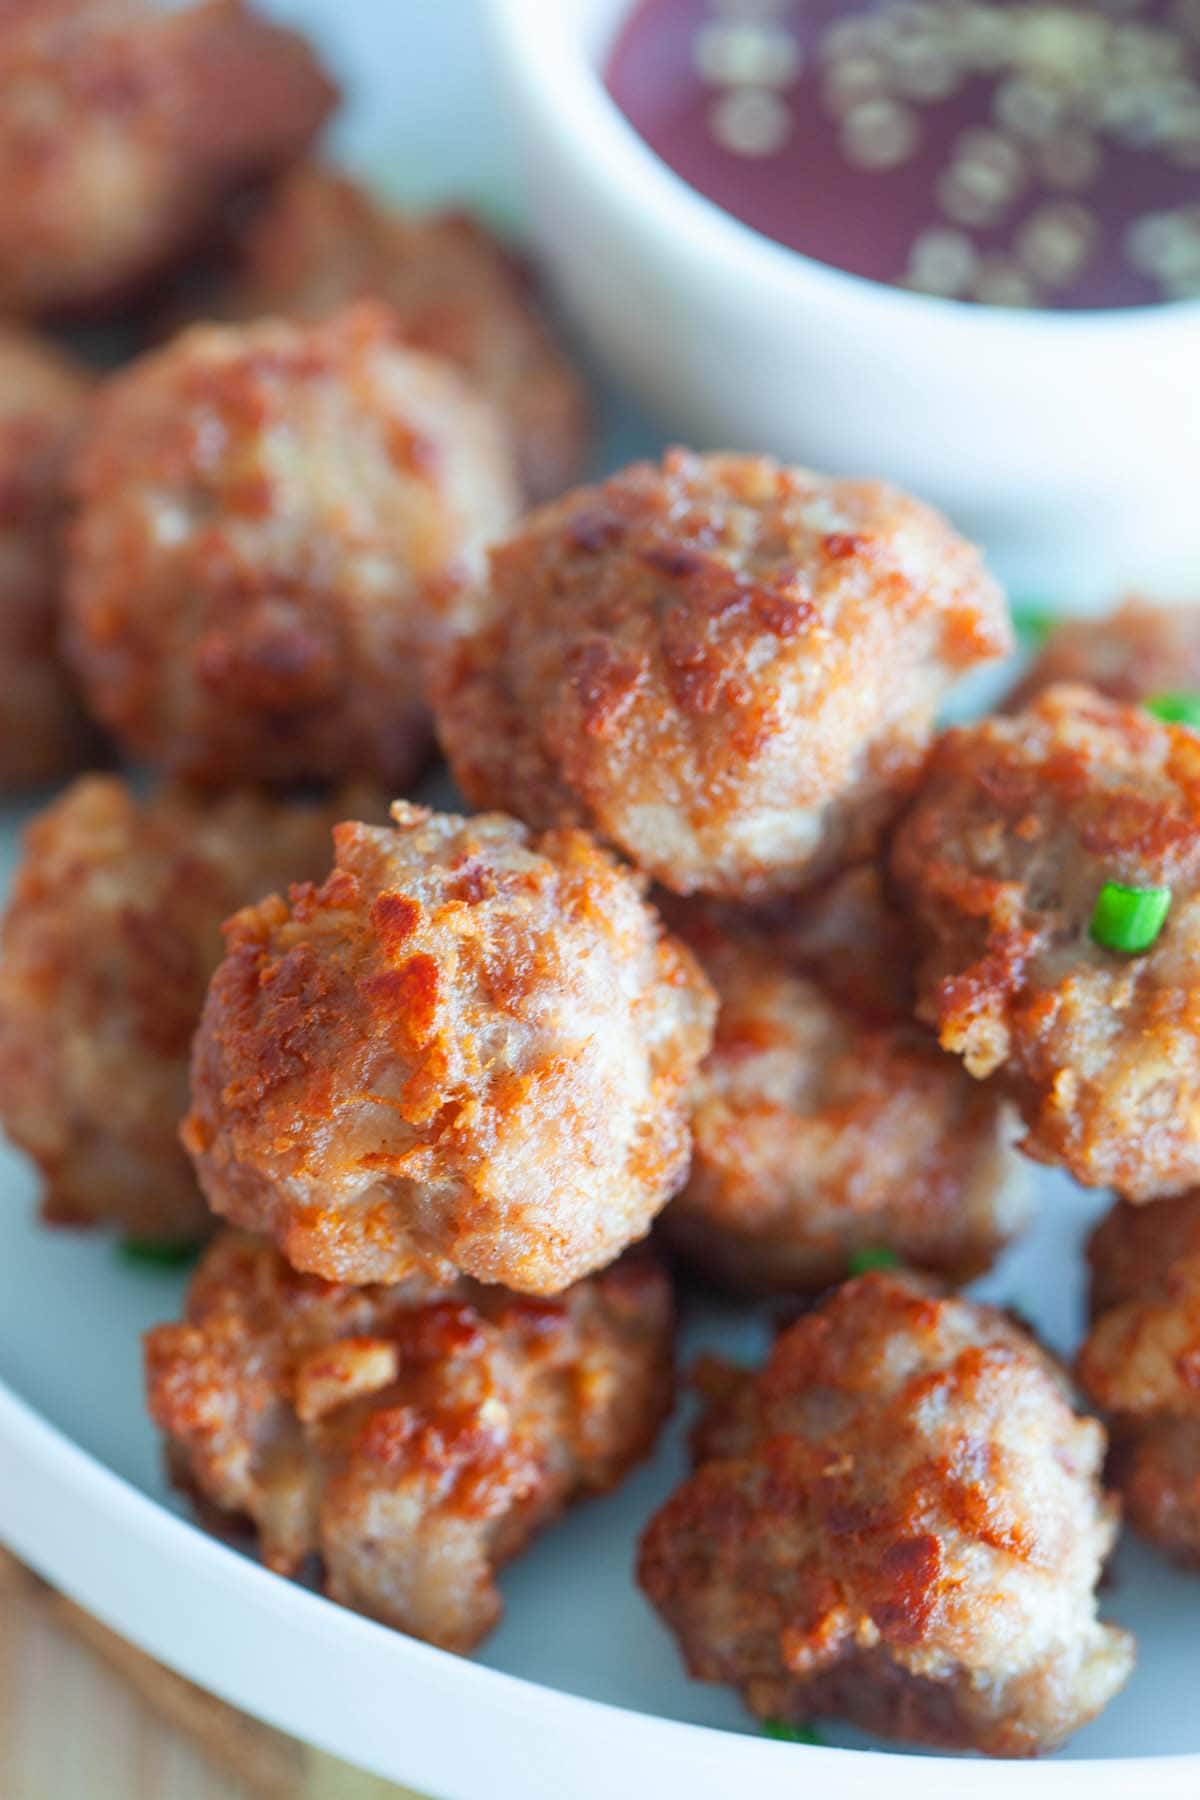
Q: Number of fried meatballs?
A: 13